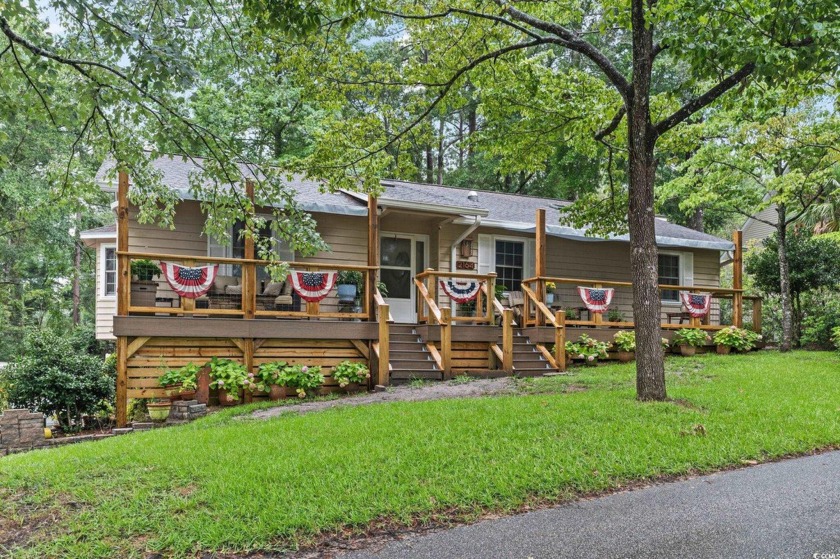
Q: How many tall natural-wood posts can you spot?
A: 5